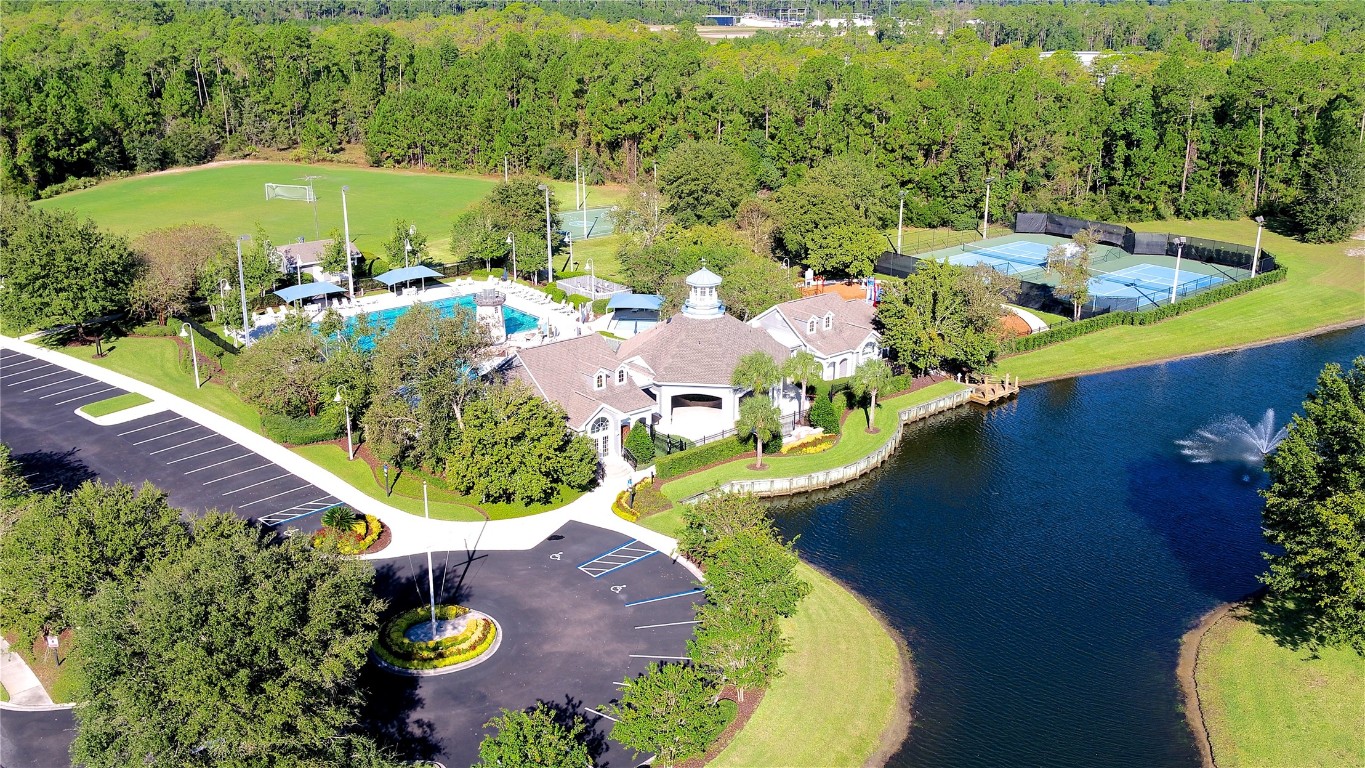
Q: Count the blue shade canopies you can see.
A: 3